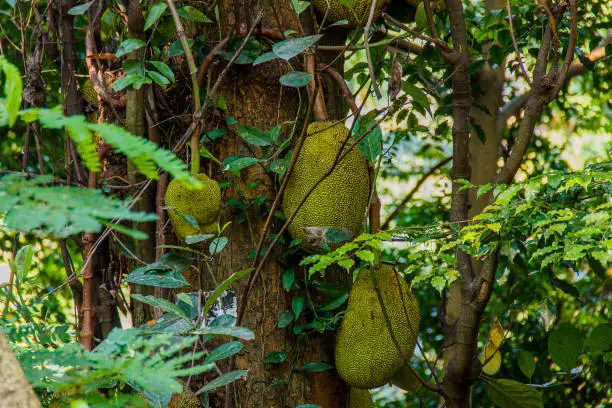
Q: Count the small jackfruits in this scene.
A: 1